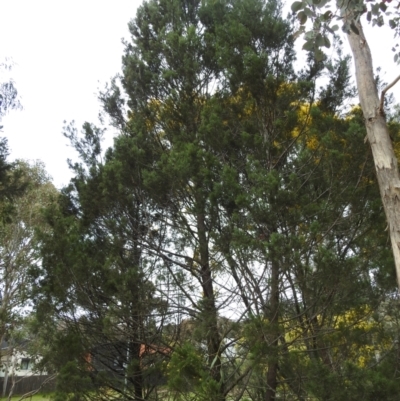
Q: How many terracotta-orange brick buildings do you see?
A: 1